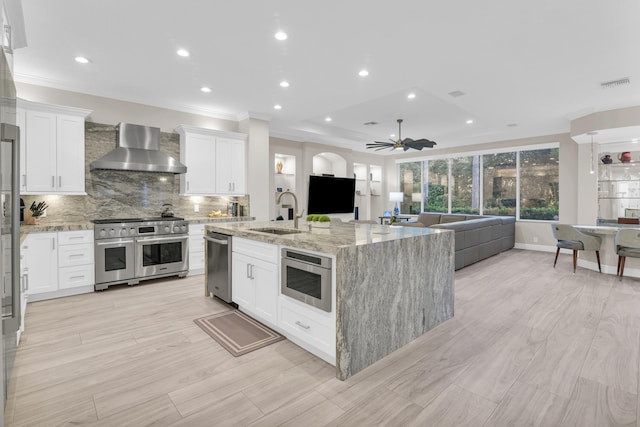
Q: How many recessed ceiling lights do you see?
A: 11